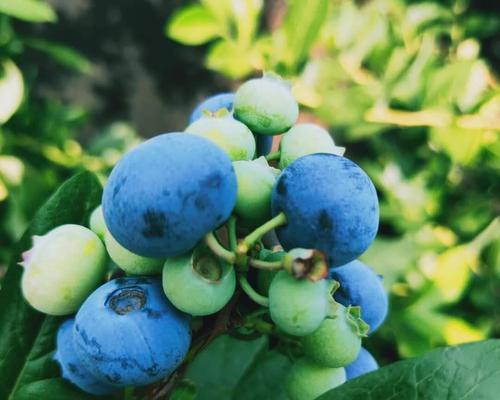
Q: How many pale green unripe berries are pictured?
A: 11